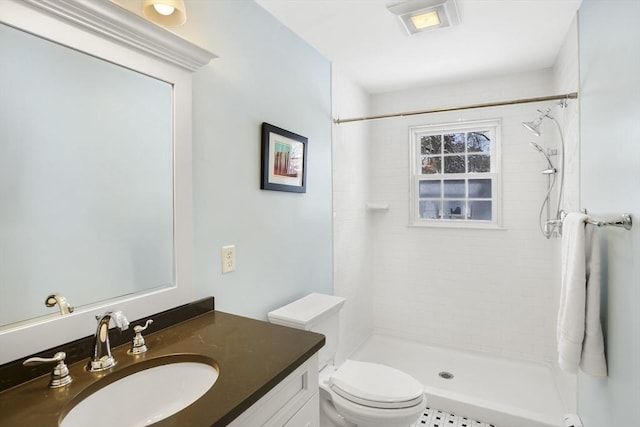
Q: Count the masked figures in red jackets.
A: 0